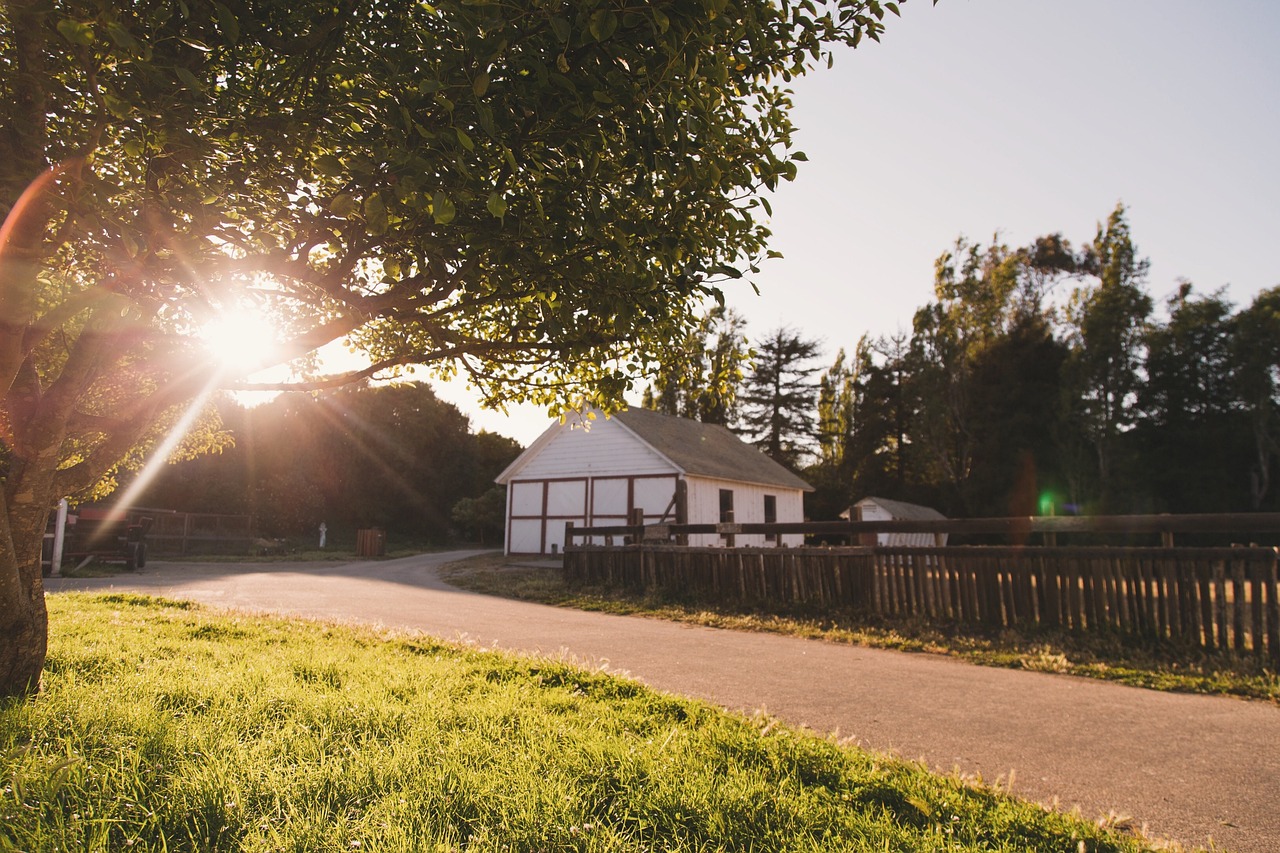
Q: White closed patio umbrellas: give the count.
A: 0